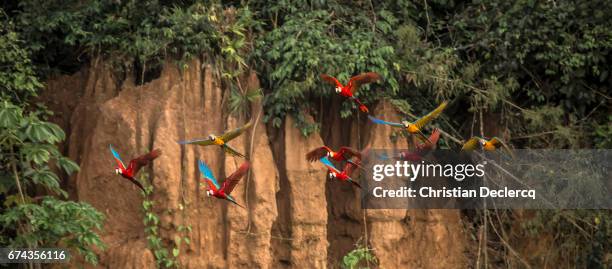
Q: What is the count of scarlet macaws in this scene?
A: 6